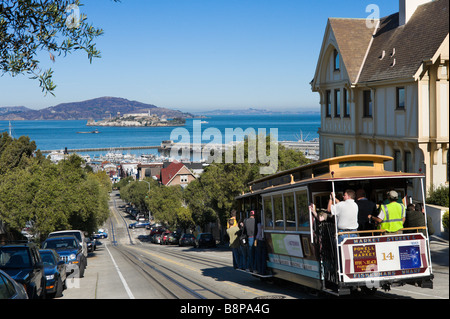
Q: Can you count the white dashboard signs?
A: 1